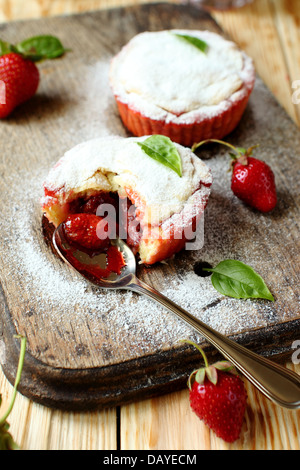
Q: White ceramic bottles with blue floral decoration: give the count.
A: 0